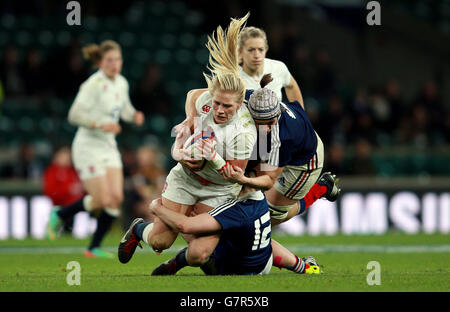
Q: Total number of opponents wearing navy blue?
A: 2